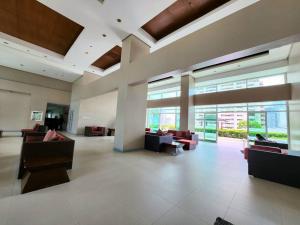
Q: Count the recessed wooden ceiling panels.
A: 3